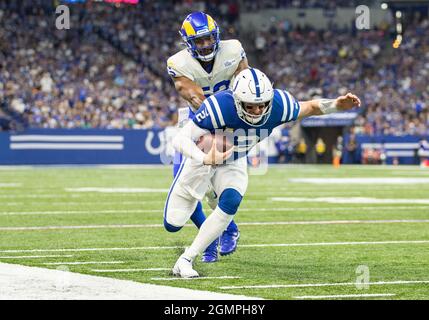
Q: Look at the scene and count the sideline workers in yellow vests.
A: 2